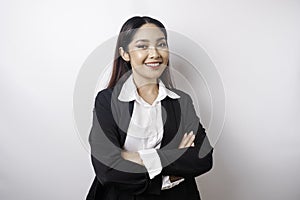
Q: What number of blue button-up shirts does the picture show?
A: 0